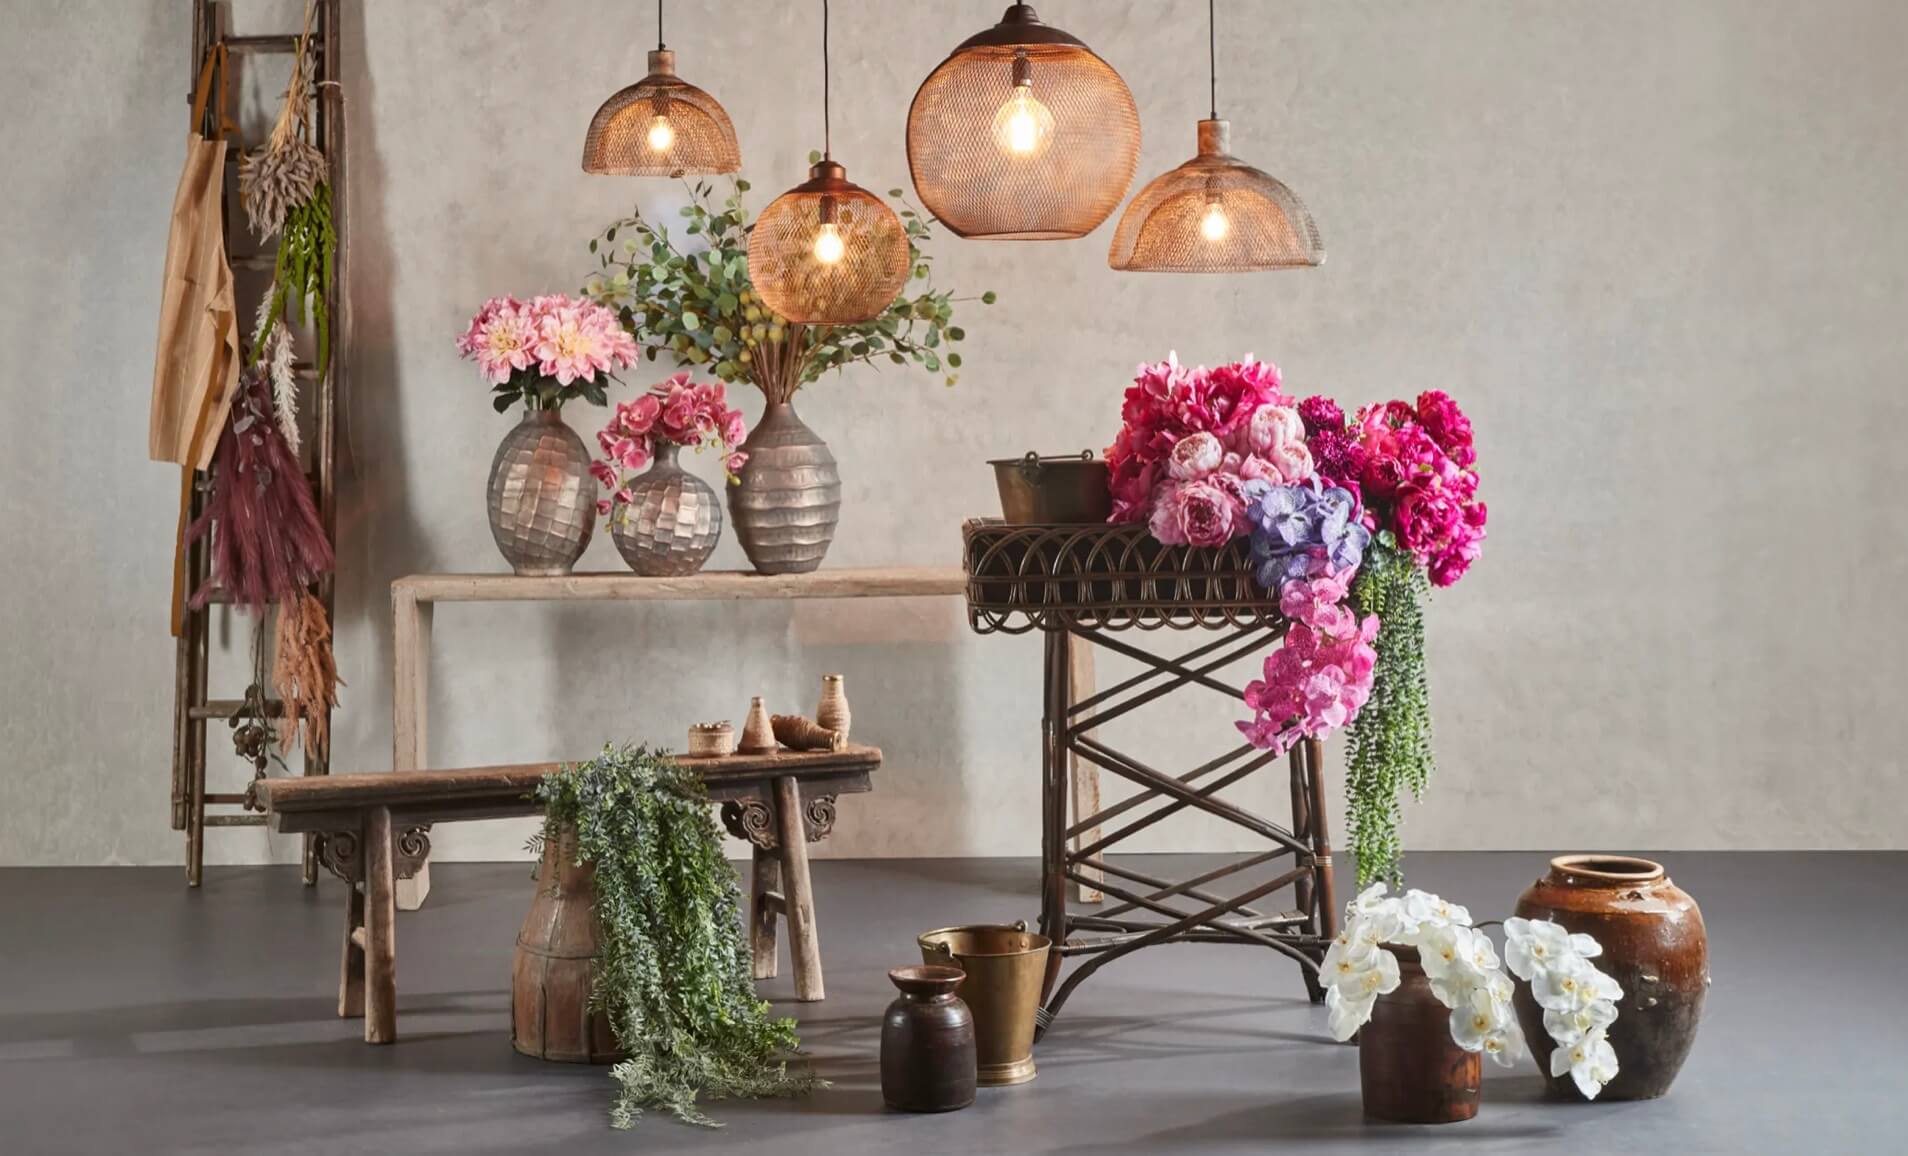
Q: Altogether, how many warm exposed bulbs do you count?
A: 4